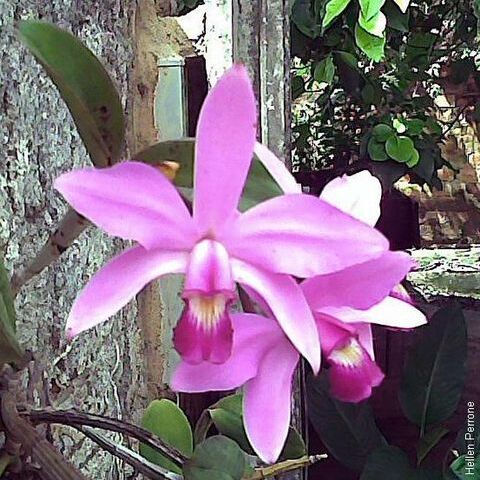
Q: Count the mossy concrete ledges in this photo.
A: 1